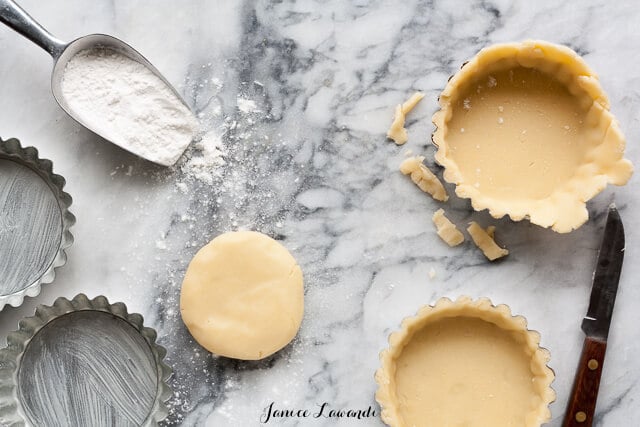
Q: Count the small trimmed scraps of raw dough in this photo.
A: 4